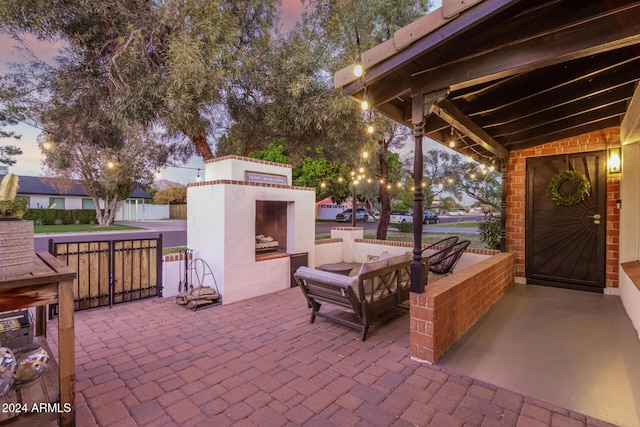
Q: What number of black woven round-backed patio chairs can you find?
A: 2